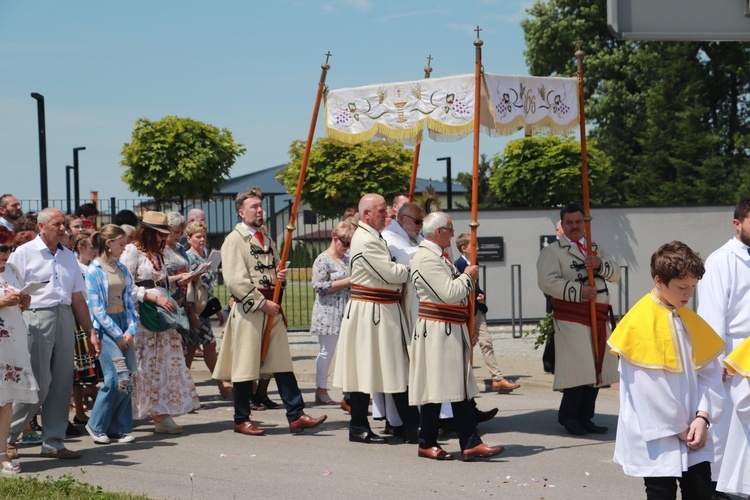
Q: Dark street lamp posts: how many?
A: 4